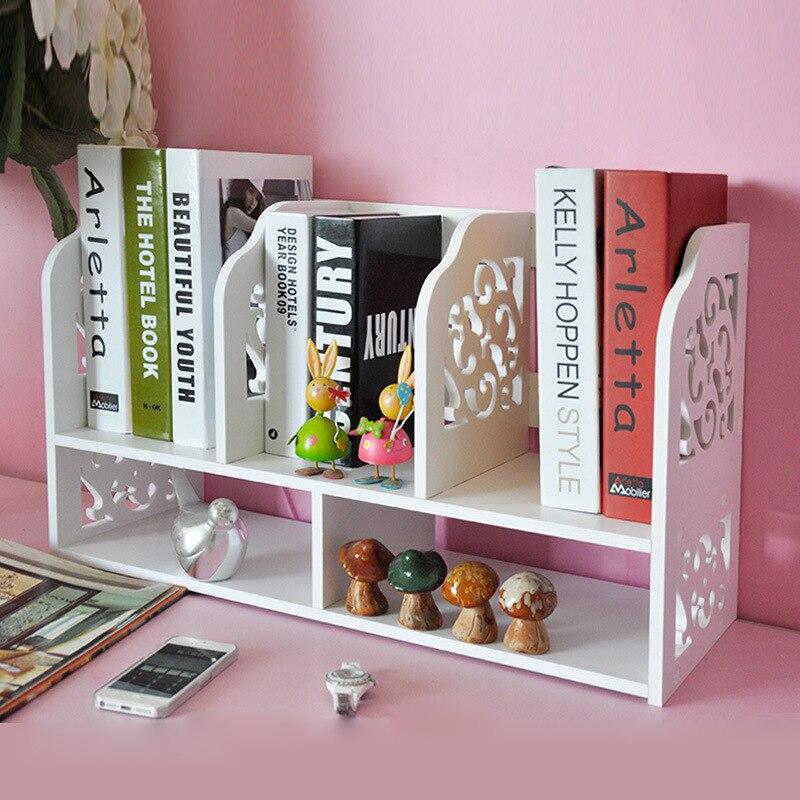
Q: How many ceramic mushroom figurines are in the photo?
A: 4